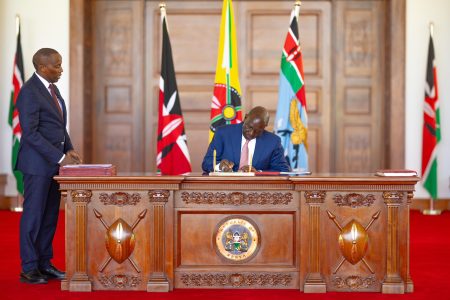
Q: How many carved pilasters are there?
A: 4